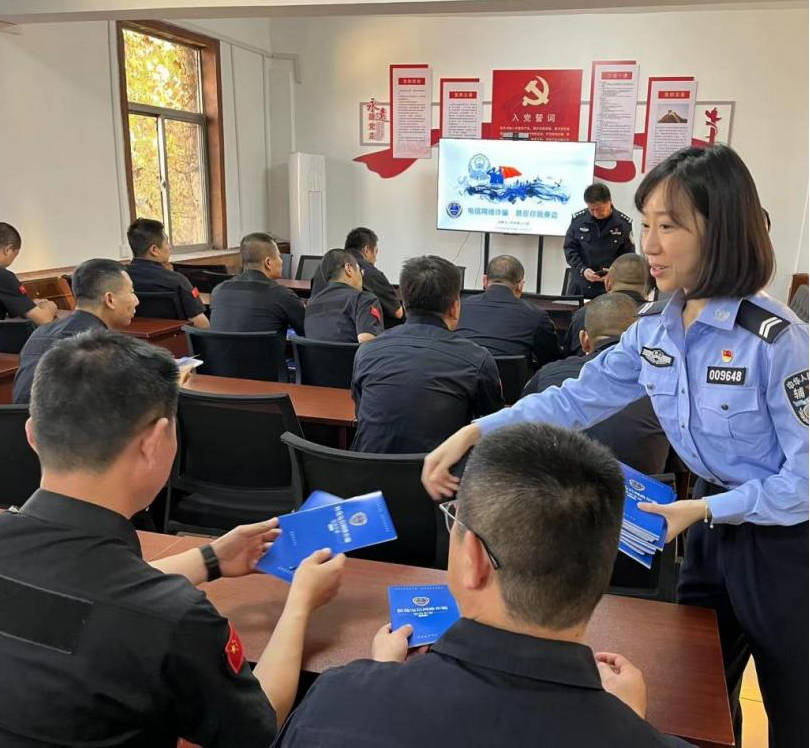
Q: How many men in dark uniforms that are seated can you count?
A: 12